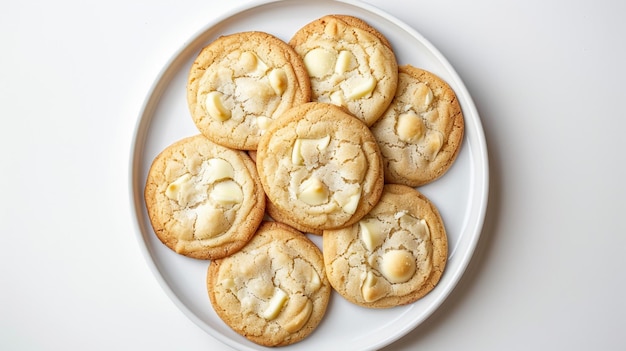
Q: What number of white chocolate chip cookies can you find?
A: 7